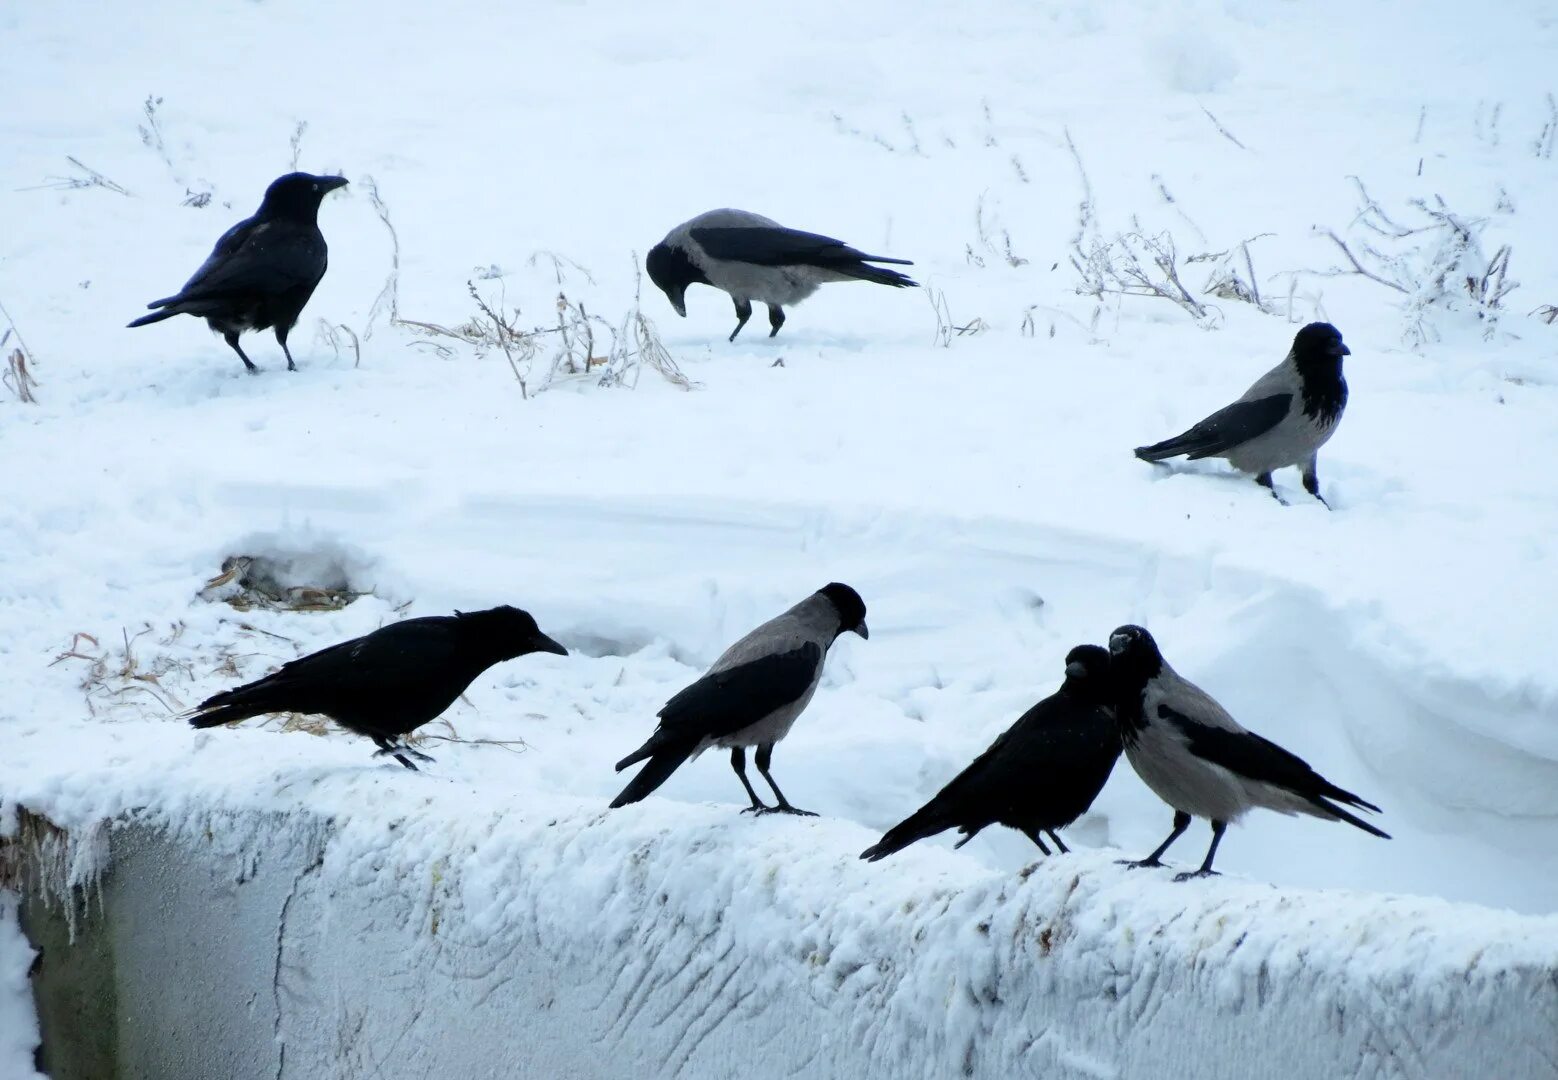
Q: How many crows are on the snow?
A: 7